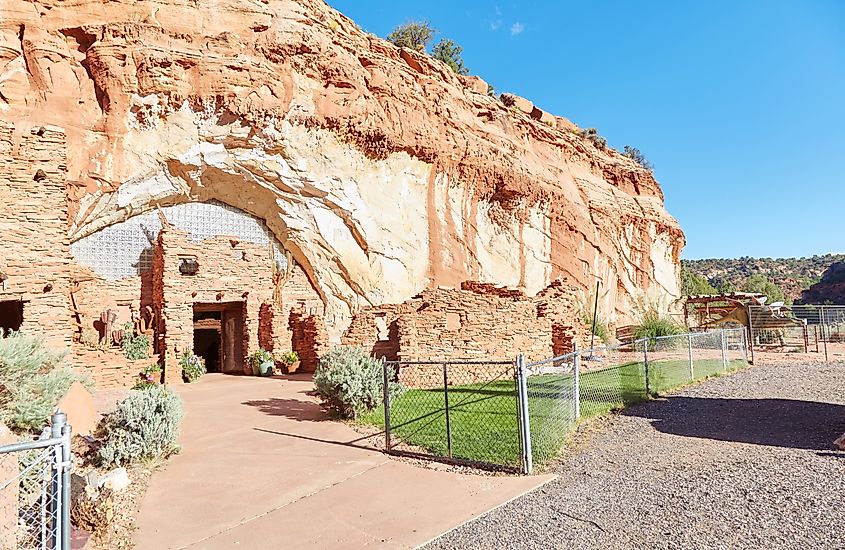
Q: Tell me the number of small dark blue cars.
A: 0